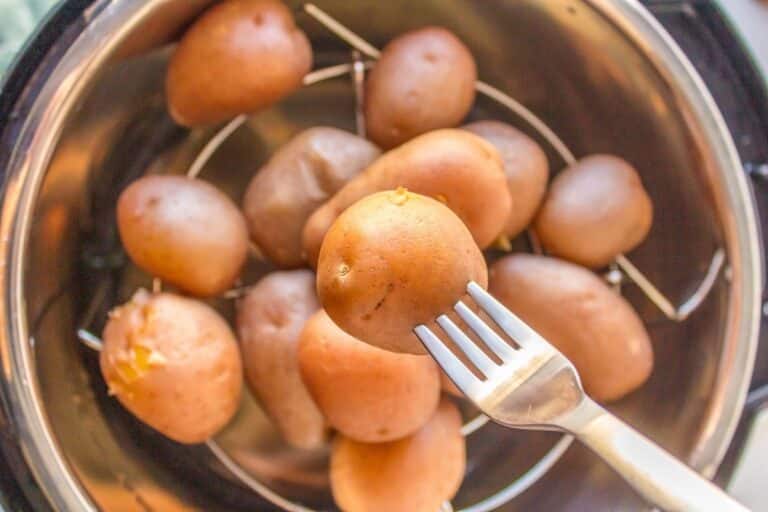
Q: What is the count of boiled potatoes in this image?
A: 13